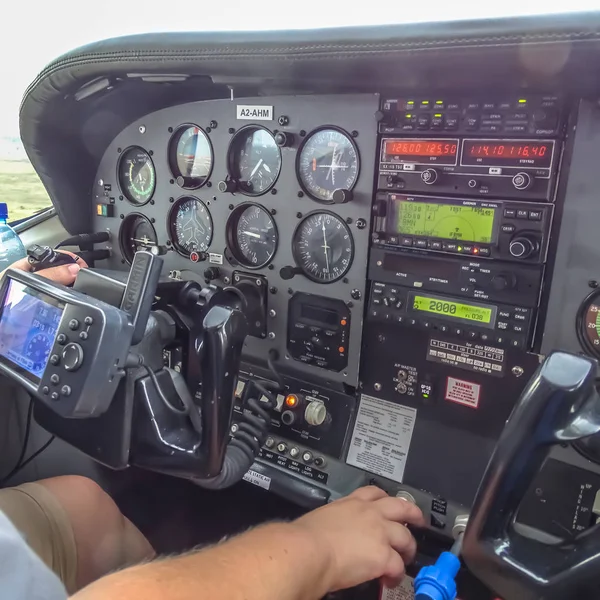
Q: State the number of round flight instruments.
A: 8